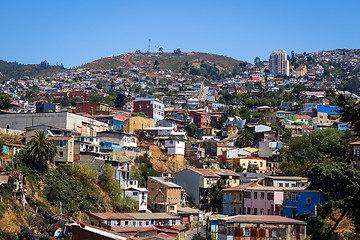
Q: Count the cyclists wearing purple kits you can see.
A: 0